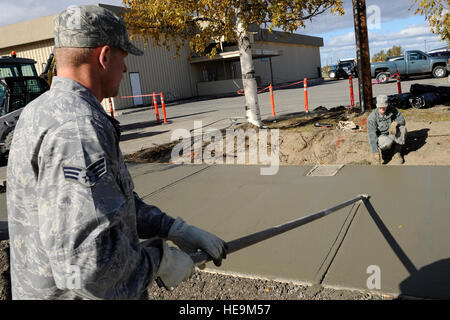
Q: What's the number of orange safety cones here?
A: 7